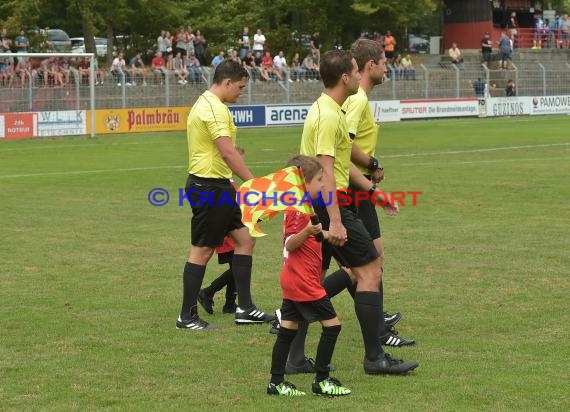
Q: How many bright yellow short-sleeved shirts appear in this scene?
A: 3